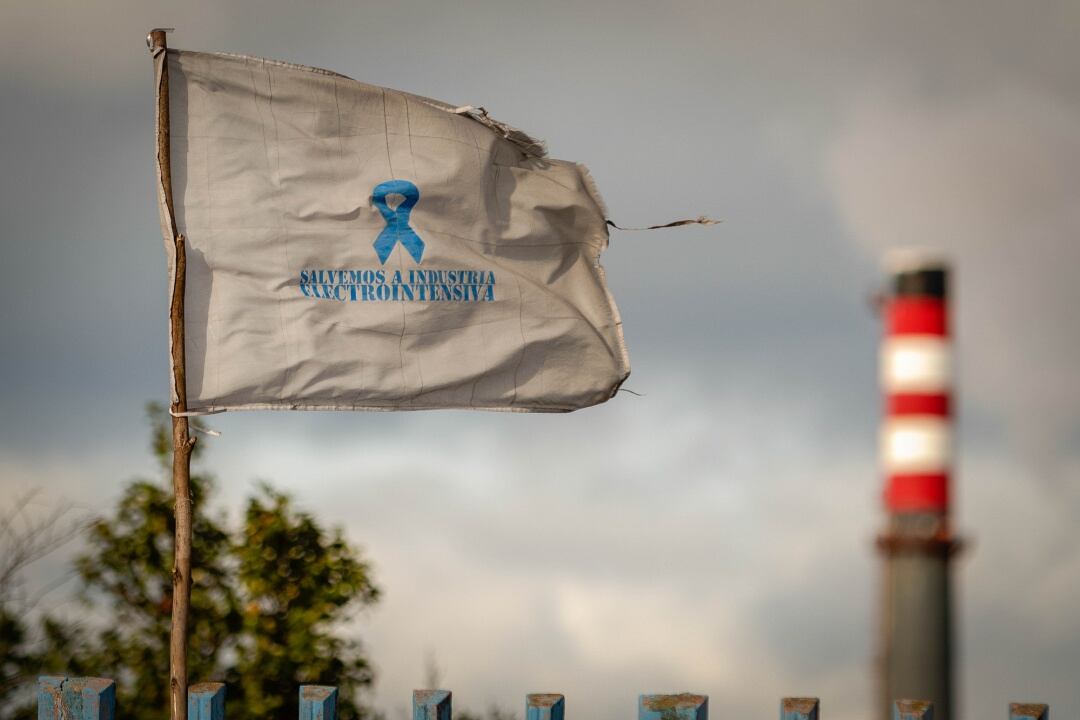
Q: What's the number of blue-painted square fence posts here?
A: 9